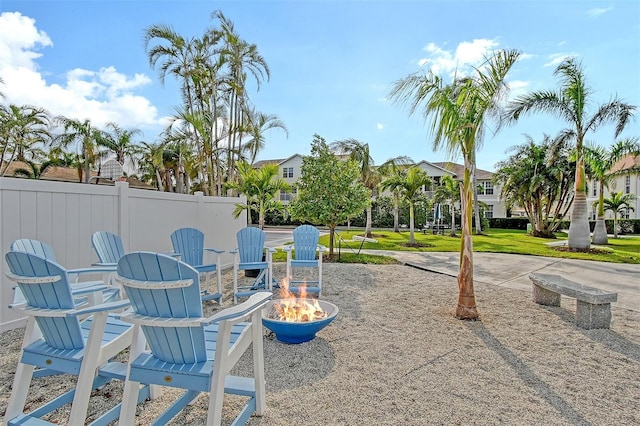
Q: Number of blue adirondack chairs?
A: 7